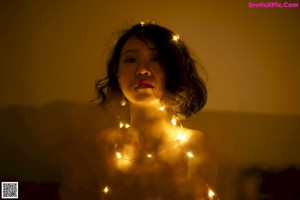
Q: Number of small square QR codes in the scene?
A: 1